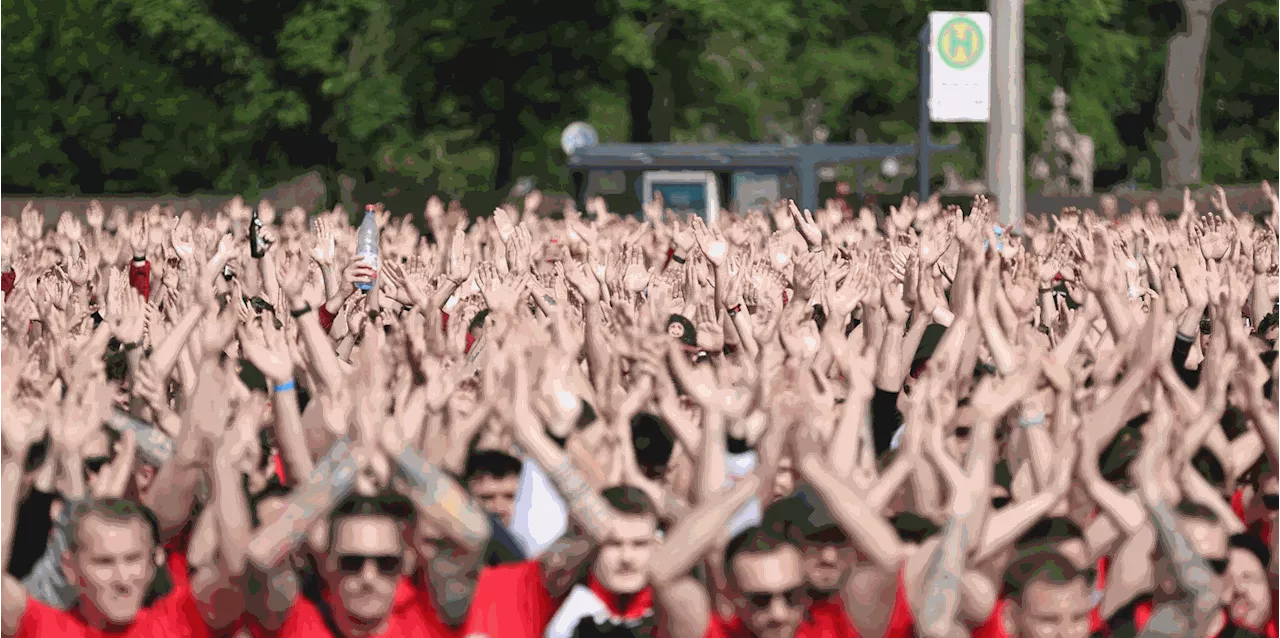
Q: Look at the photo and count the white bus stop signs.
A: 1